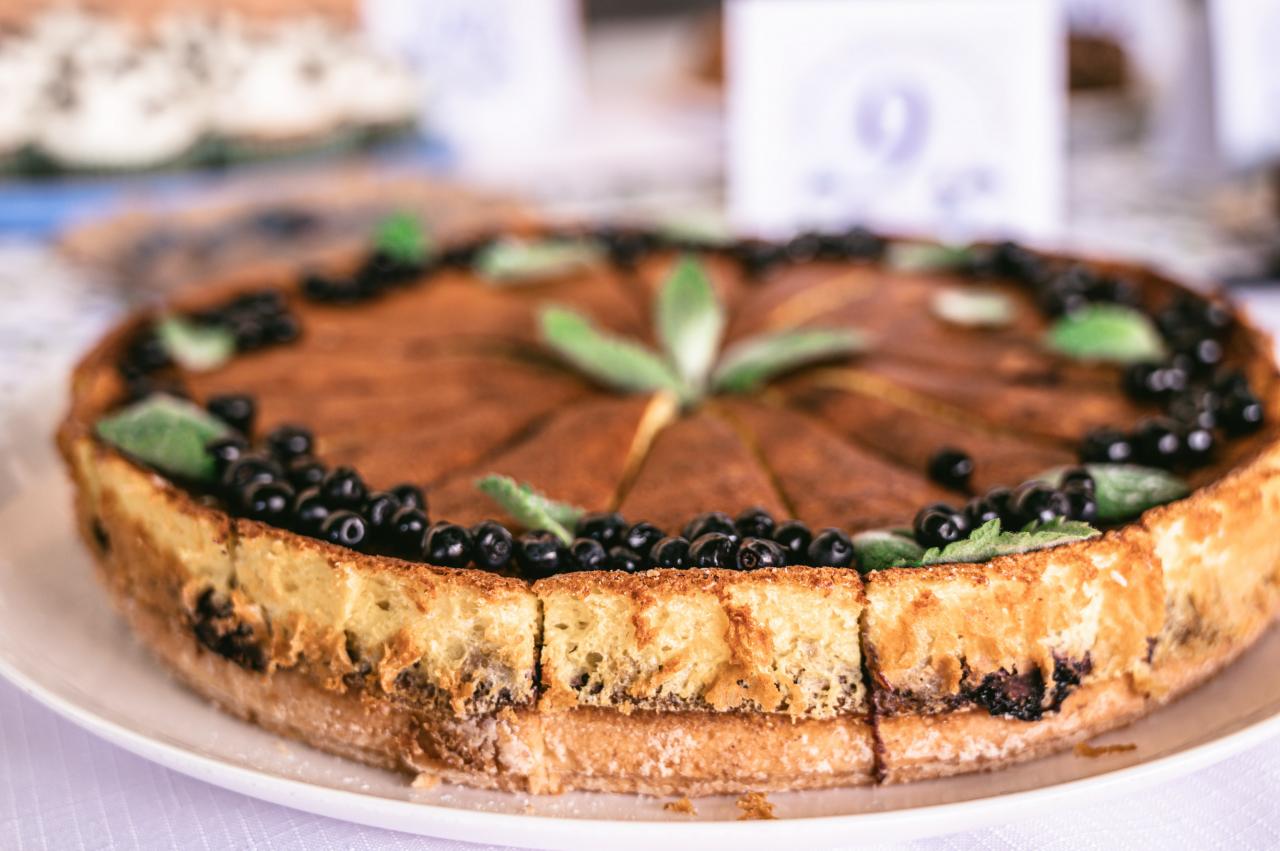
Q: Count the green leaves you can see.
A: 15